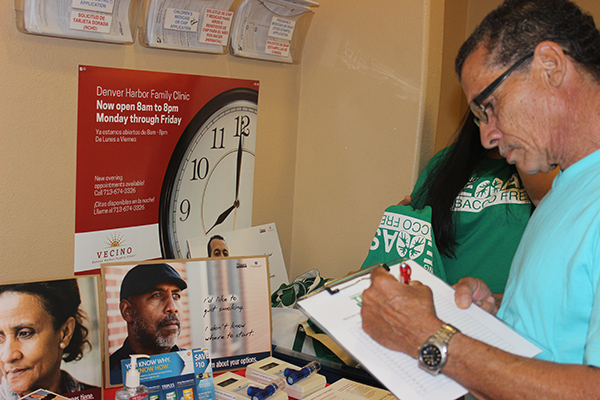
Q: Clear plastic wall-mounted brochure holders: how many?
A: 3